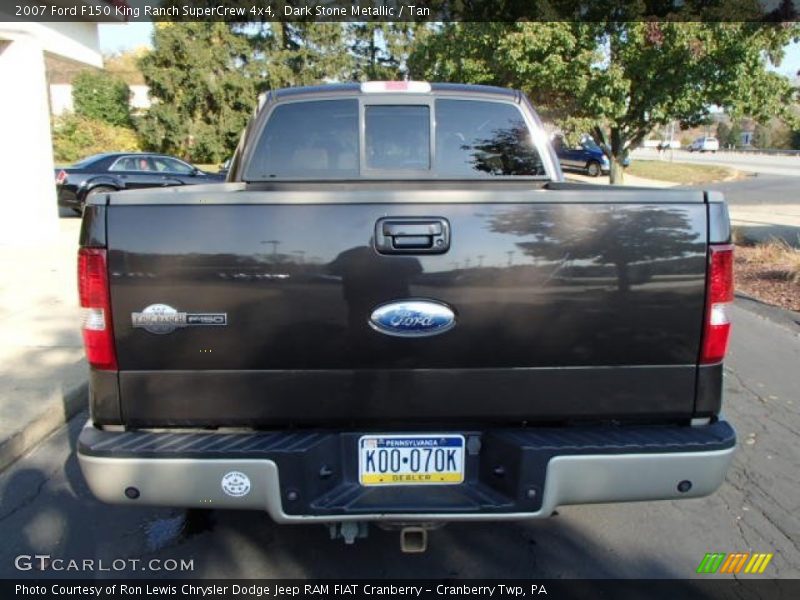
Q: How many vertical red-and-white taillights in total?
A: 2